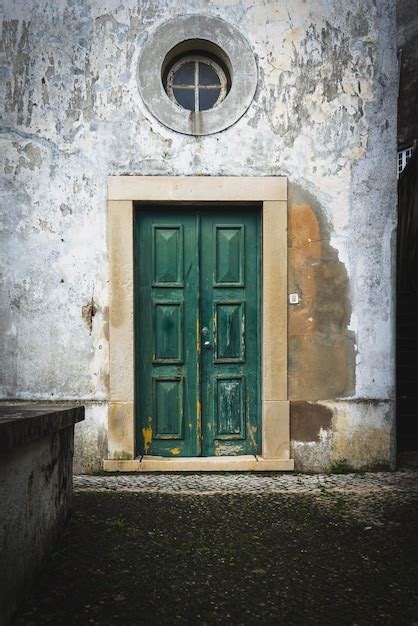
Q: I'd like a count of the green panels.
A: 6